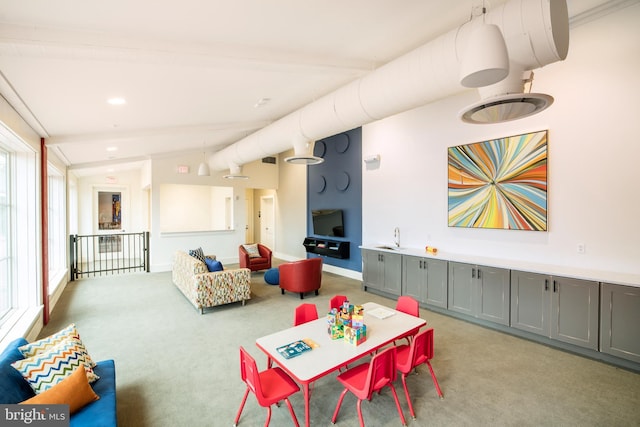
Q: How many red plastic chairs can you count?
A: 6